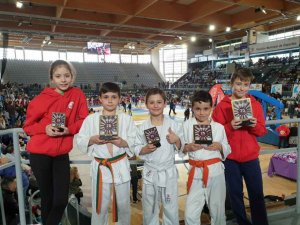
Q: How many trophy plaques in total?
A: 5